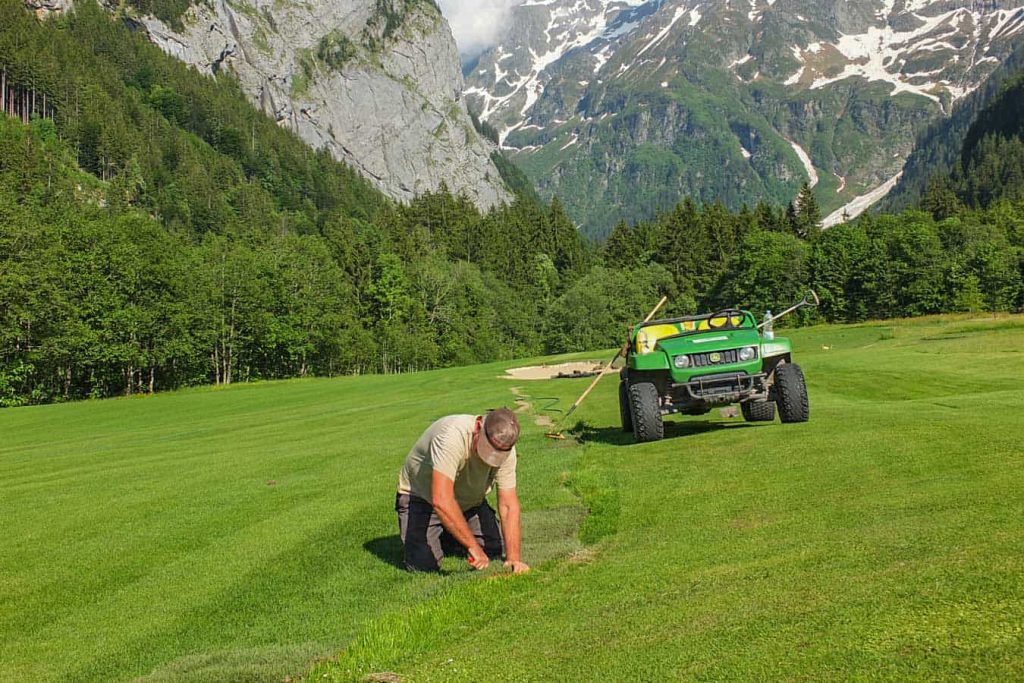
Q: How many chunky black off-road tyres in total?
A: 4